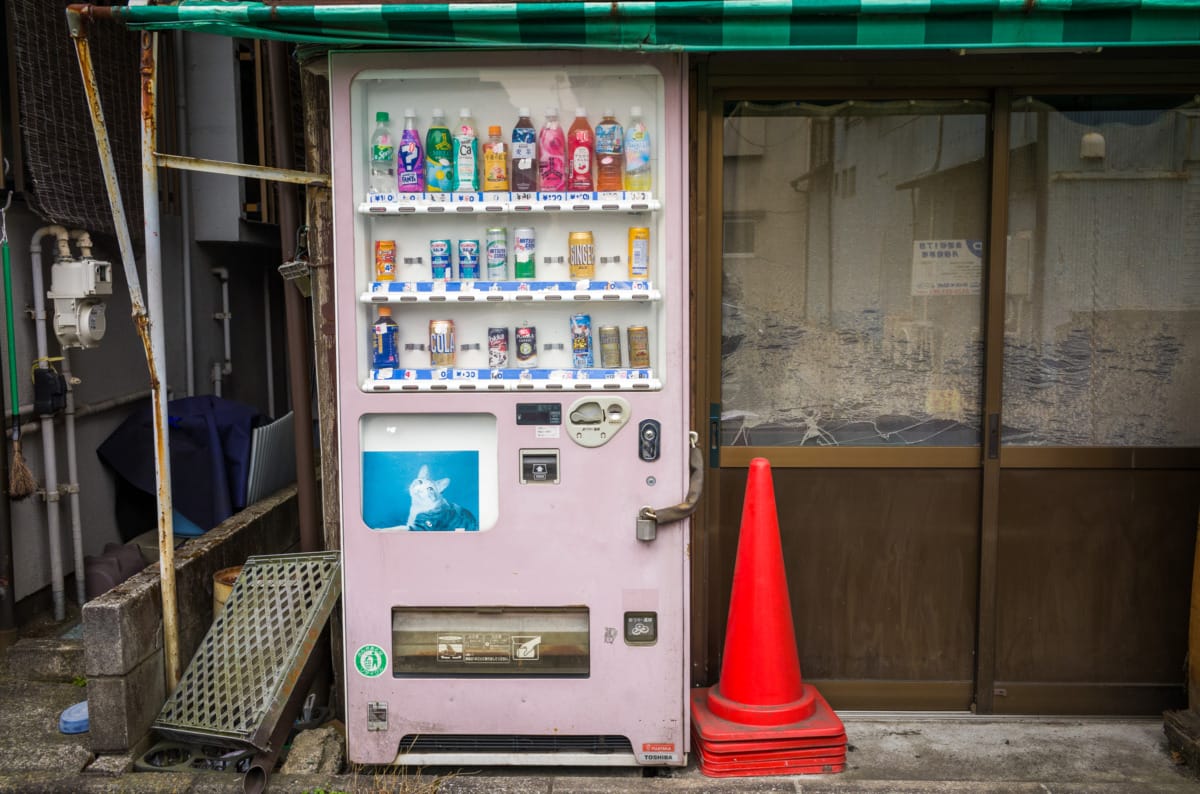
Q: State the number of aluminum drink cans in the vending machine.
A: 13